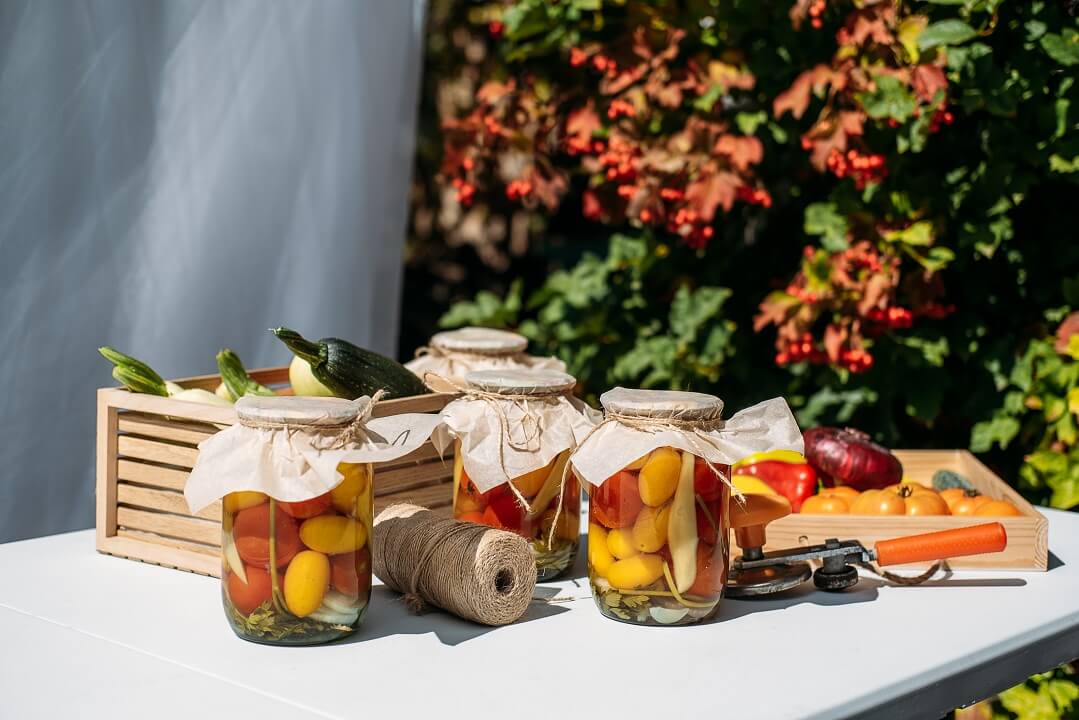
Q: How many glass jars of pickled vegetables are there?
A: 4